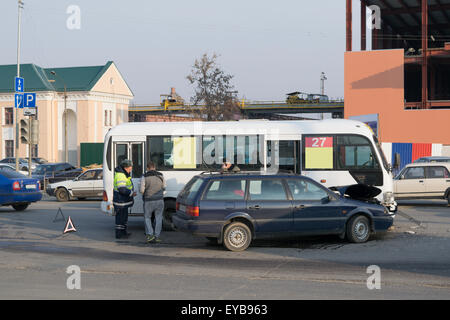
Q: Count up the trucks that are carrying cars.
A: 0